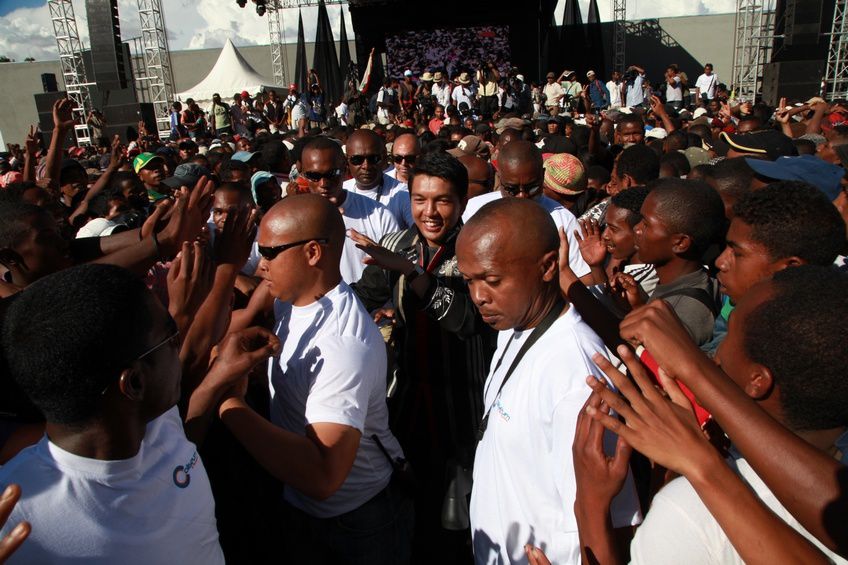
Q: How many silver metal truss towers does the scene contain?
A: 6